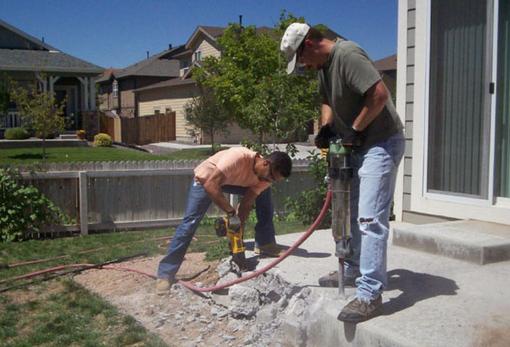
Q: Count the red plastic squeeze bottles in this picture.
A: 0